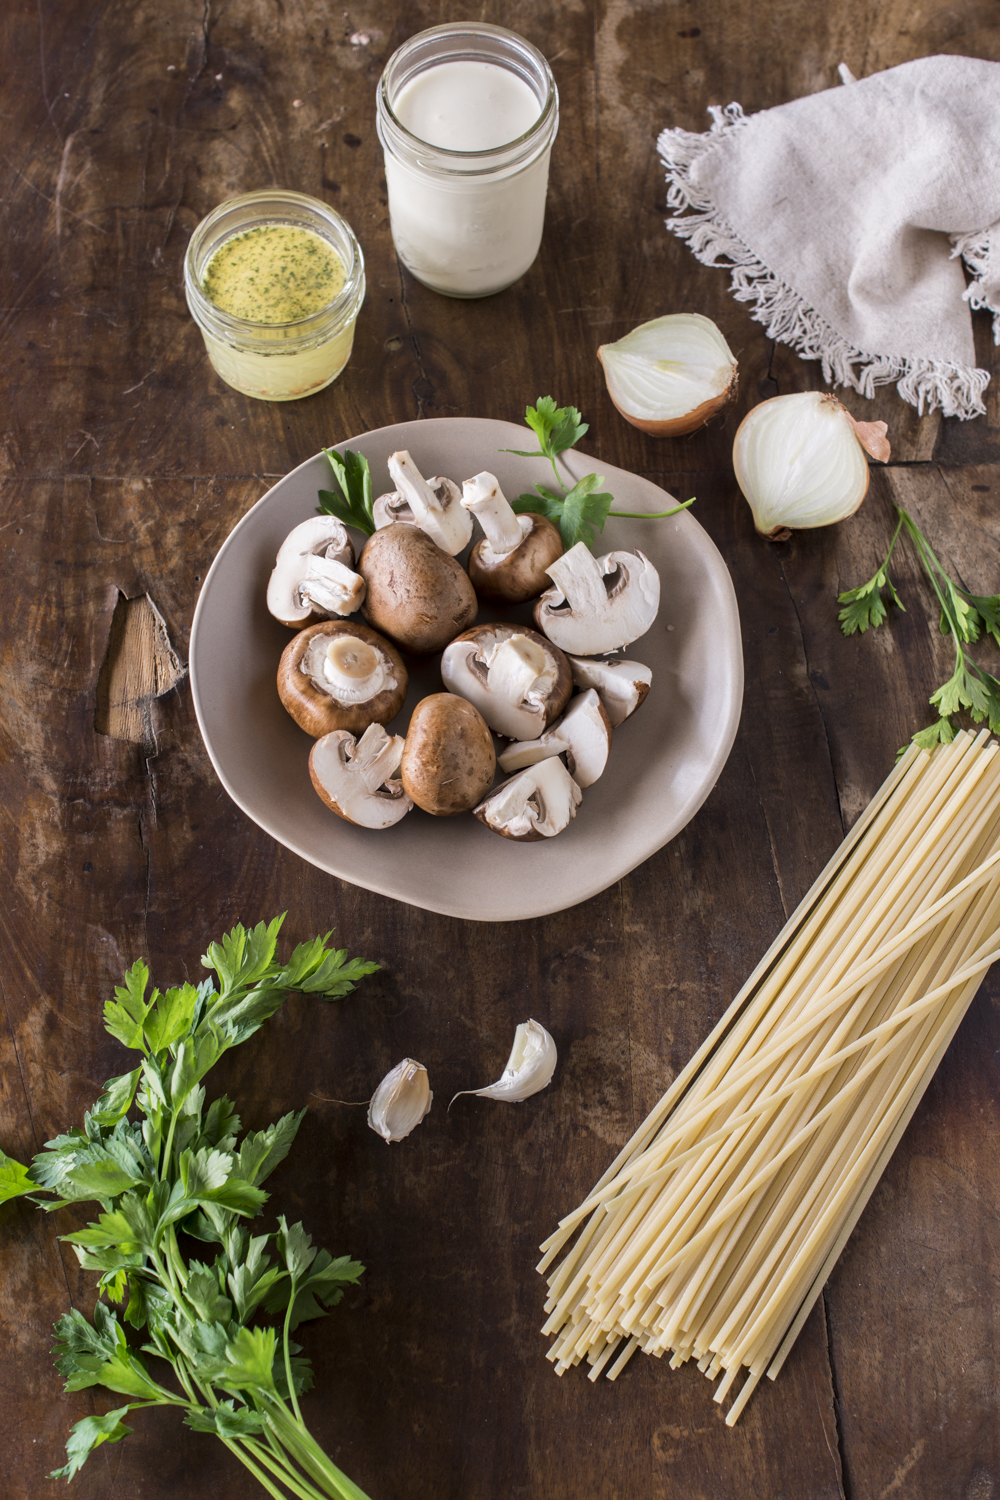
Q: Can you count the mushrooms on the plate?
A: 12